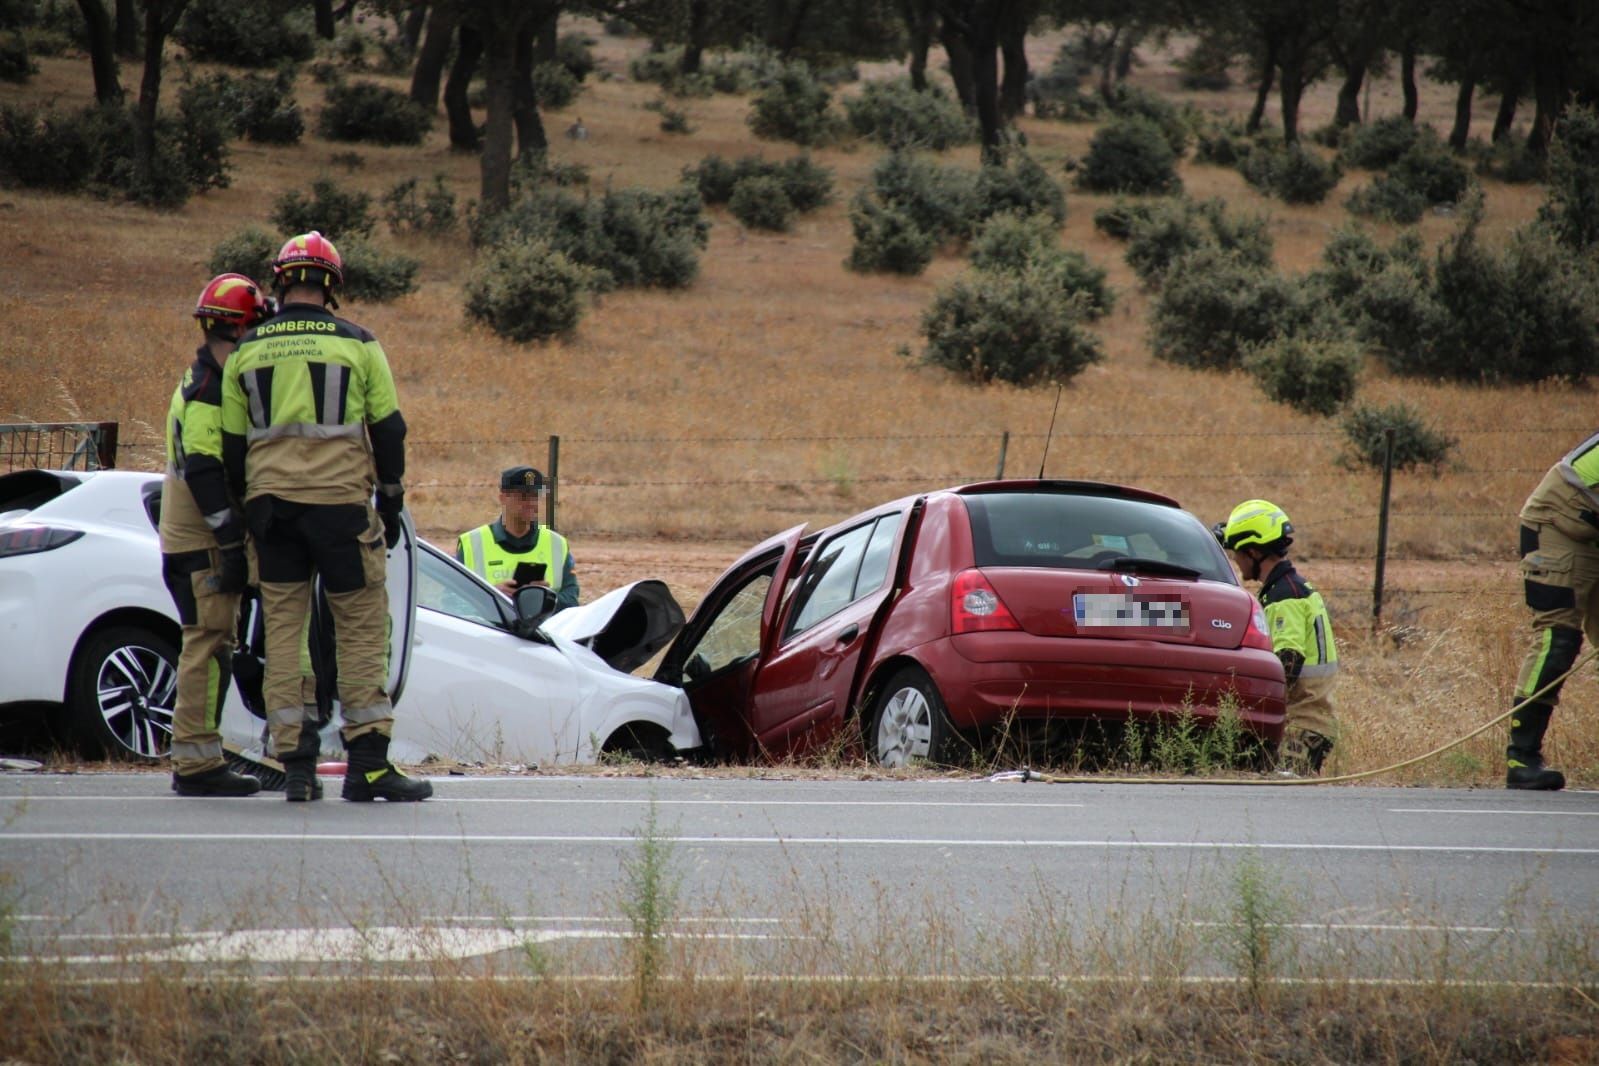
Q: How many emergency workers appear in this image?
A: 5